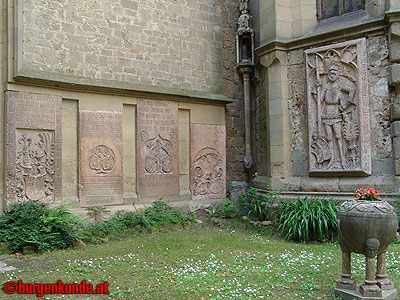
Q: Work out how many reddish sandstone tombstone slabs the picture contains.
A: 5